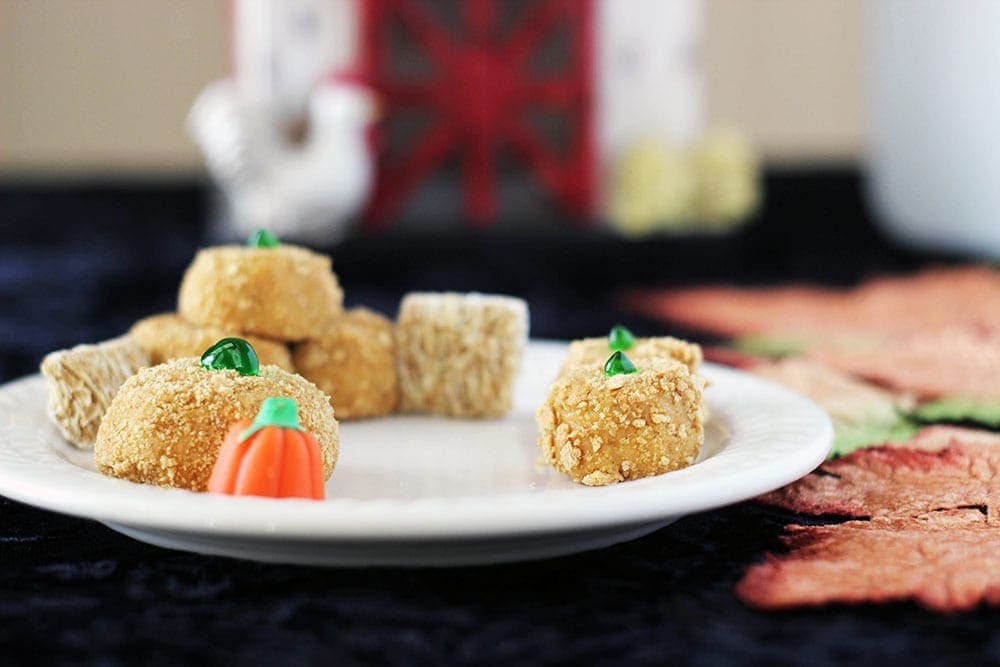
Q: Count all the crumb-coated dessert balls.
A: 6